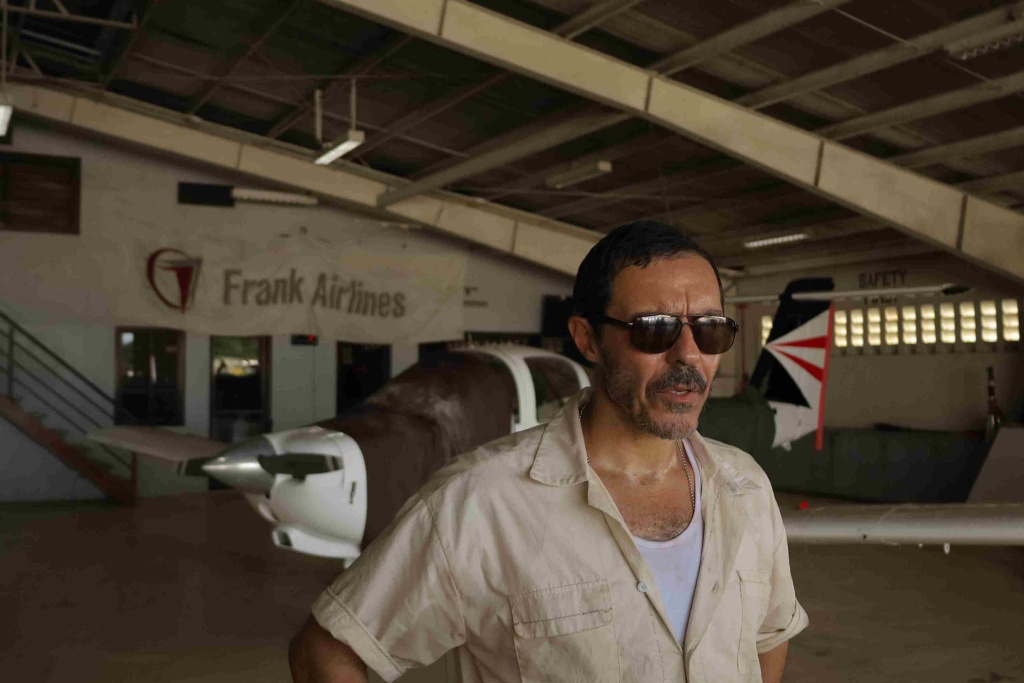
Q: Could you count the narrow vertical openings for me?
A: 11